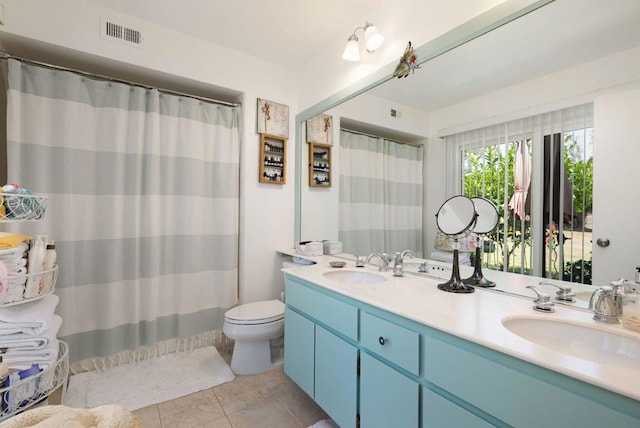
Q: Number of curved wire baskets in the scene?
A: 3